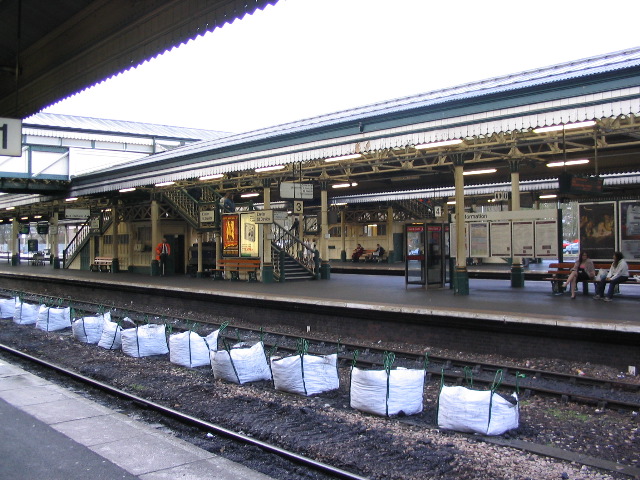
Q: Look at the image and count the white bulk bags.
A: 11